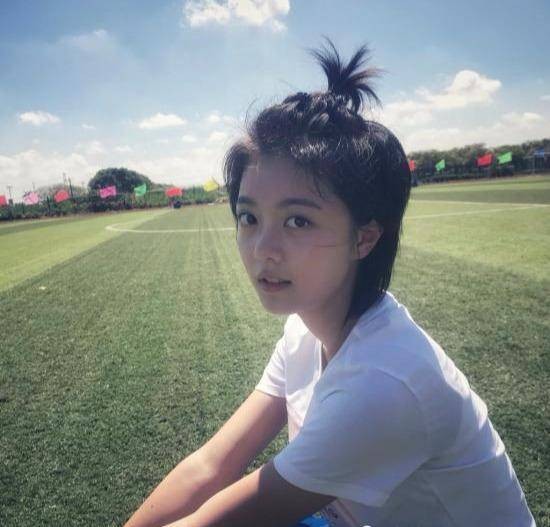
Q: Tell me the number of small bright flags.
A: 11